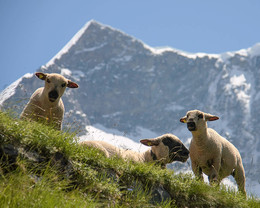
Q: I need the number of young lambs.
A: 2